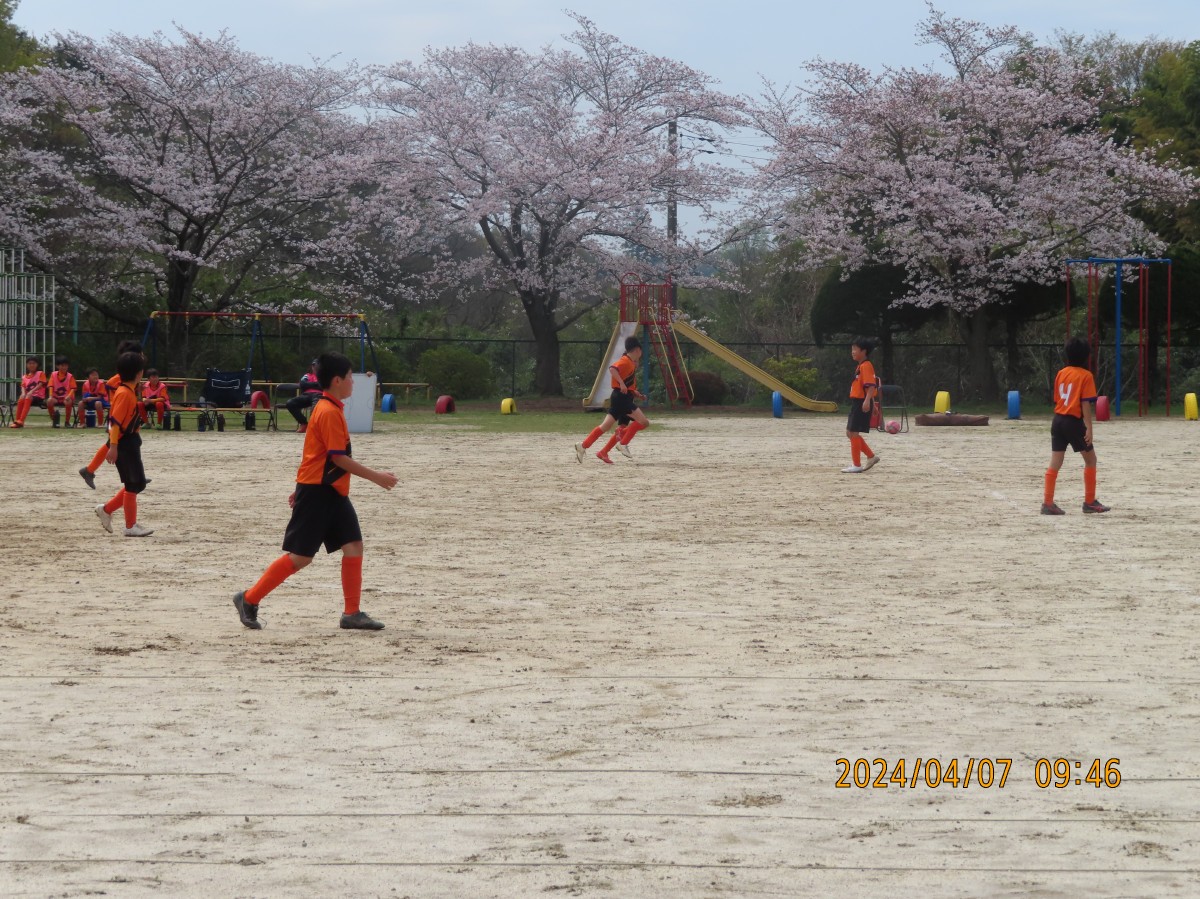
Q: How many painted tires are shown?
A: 9